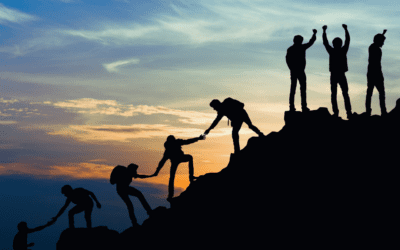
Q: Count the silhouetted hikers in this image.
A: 8